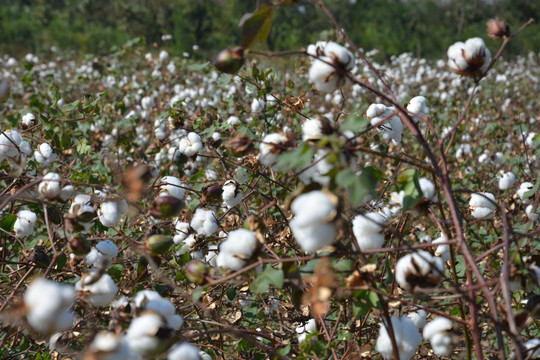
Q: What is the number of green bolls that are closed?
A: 5